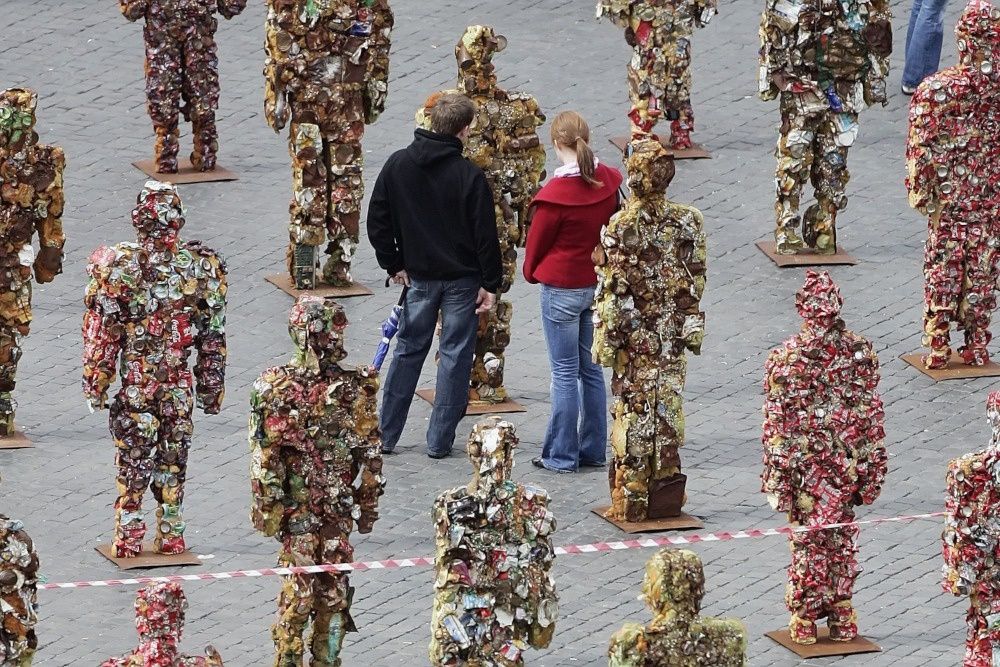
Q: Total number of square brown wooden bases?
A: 10